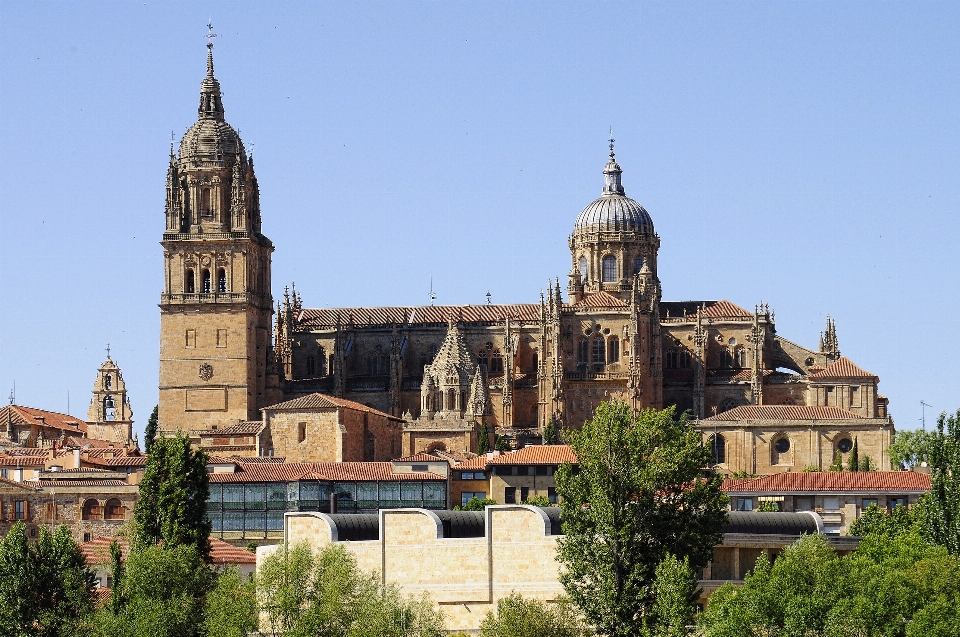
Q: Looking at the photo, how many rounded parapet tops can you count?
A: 3